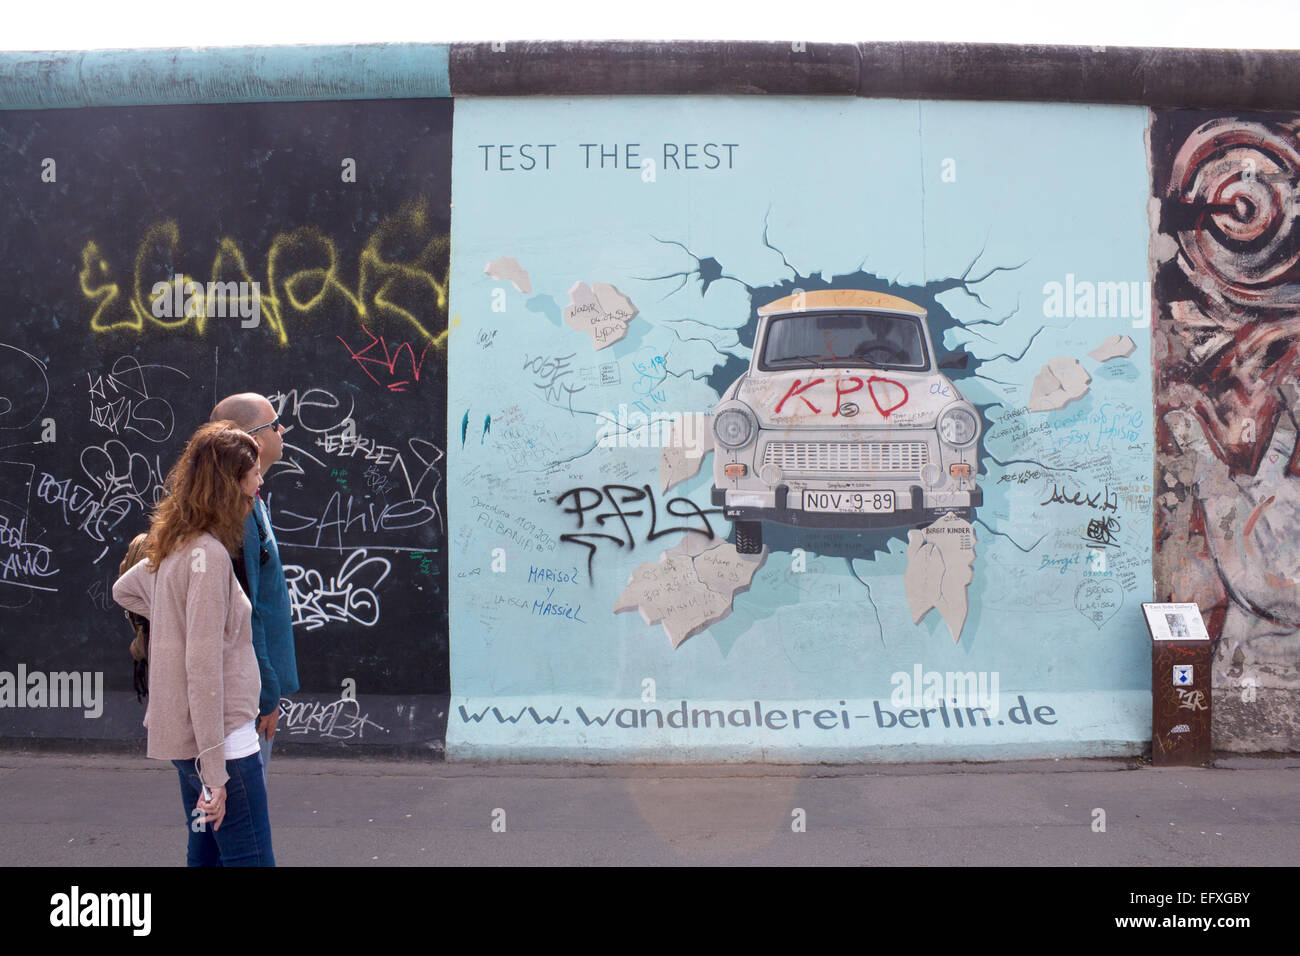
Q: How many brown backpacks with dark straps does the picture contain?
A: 1